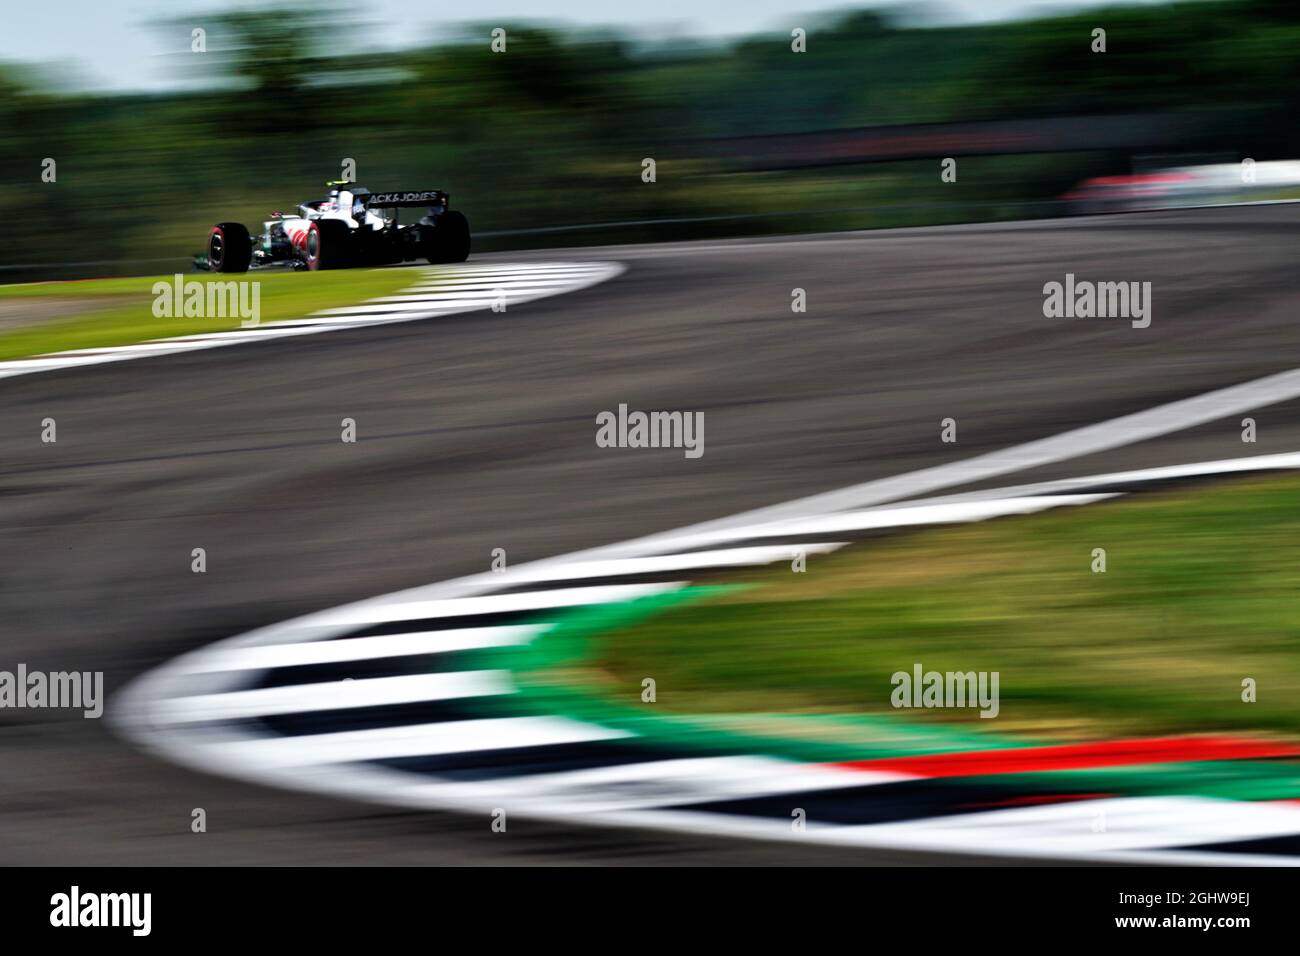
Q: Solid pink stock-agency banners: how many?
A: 0